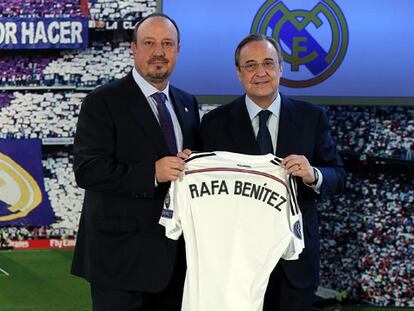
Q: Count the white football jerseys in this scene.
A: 1